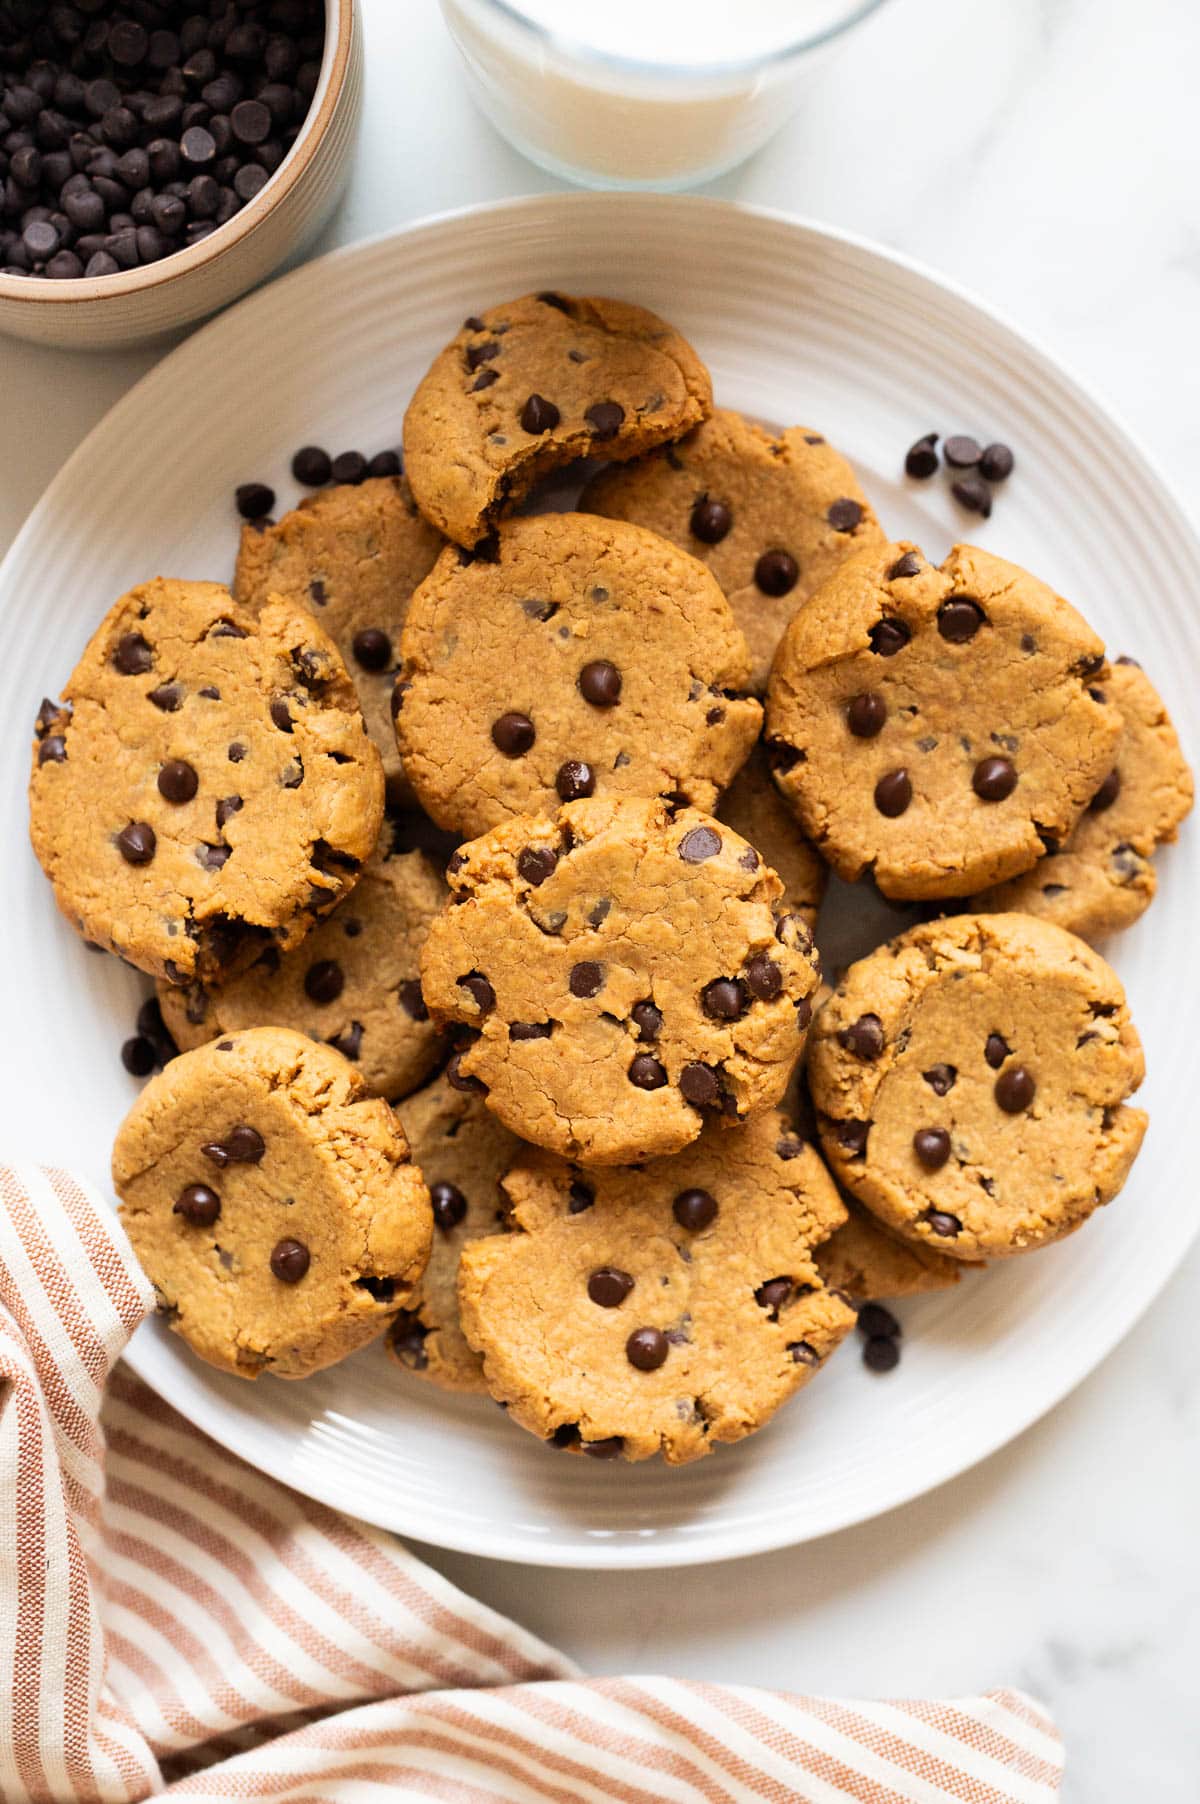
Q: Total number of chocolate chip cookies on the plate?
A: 15